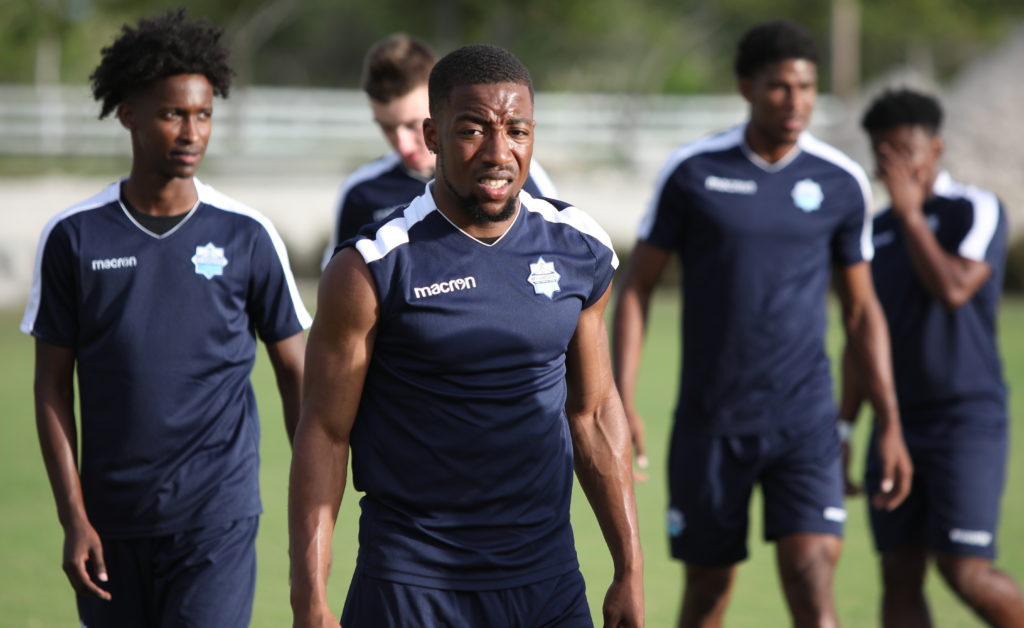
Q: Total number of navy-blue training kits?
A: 5